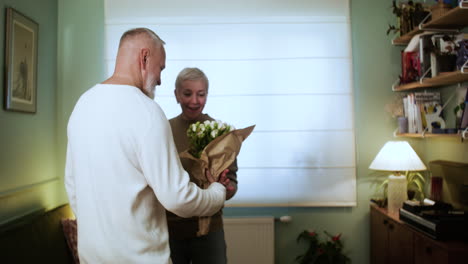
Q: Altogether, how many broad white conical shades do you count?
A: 1